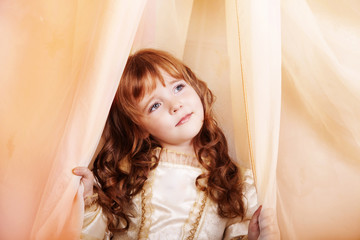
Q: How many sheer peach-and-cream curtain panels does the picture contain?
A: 2